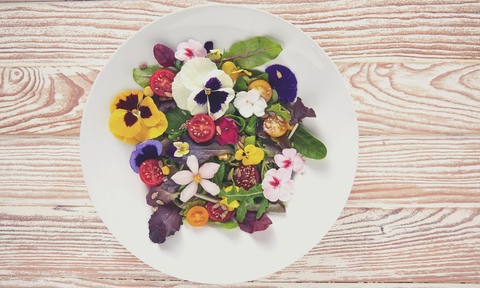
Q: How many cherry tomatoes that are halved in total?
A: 8